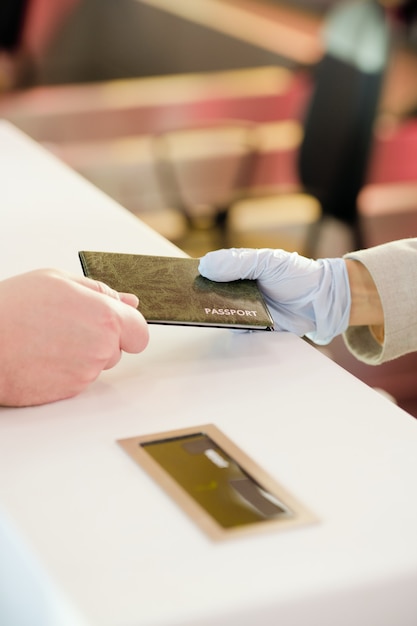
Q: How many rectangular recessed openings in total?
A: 1